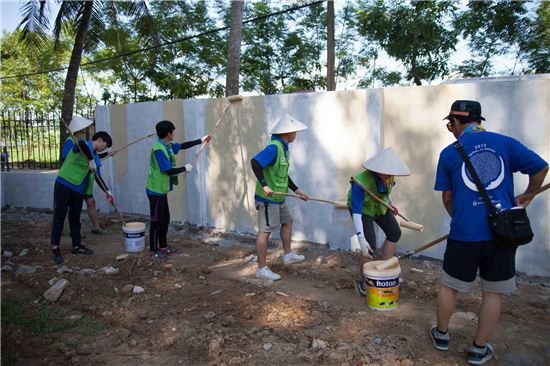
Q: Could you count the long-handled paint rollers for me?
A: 6